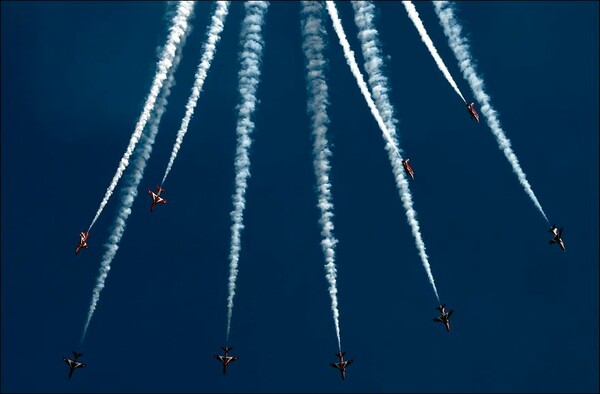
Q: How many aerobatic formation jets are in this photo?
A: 9